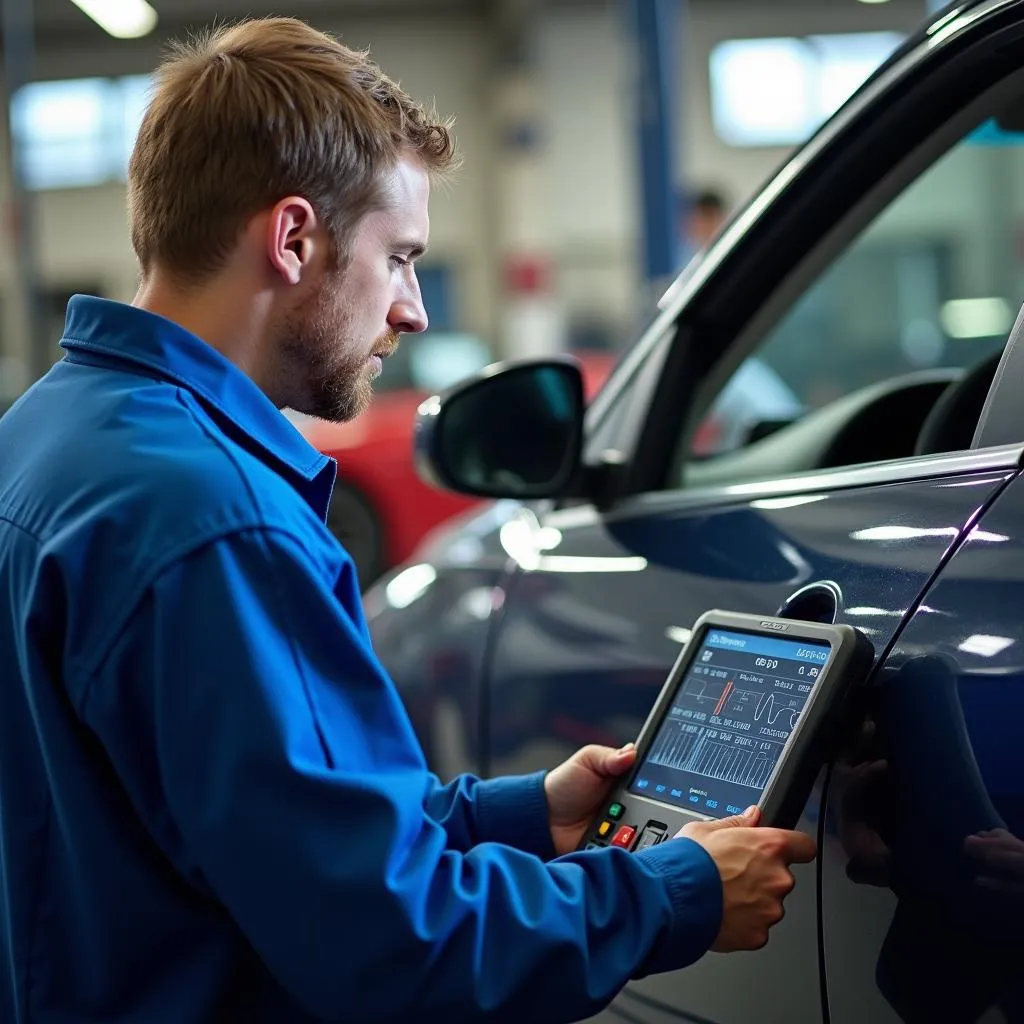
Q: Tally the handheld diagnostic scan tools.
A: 1